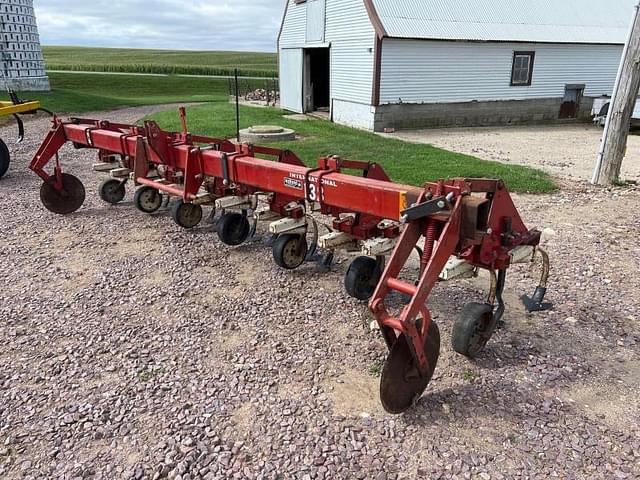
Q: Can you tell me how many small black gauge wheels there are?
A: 7